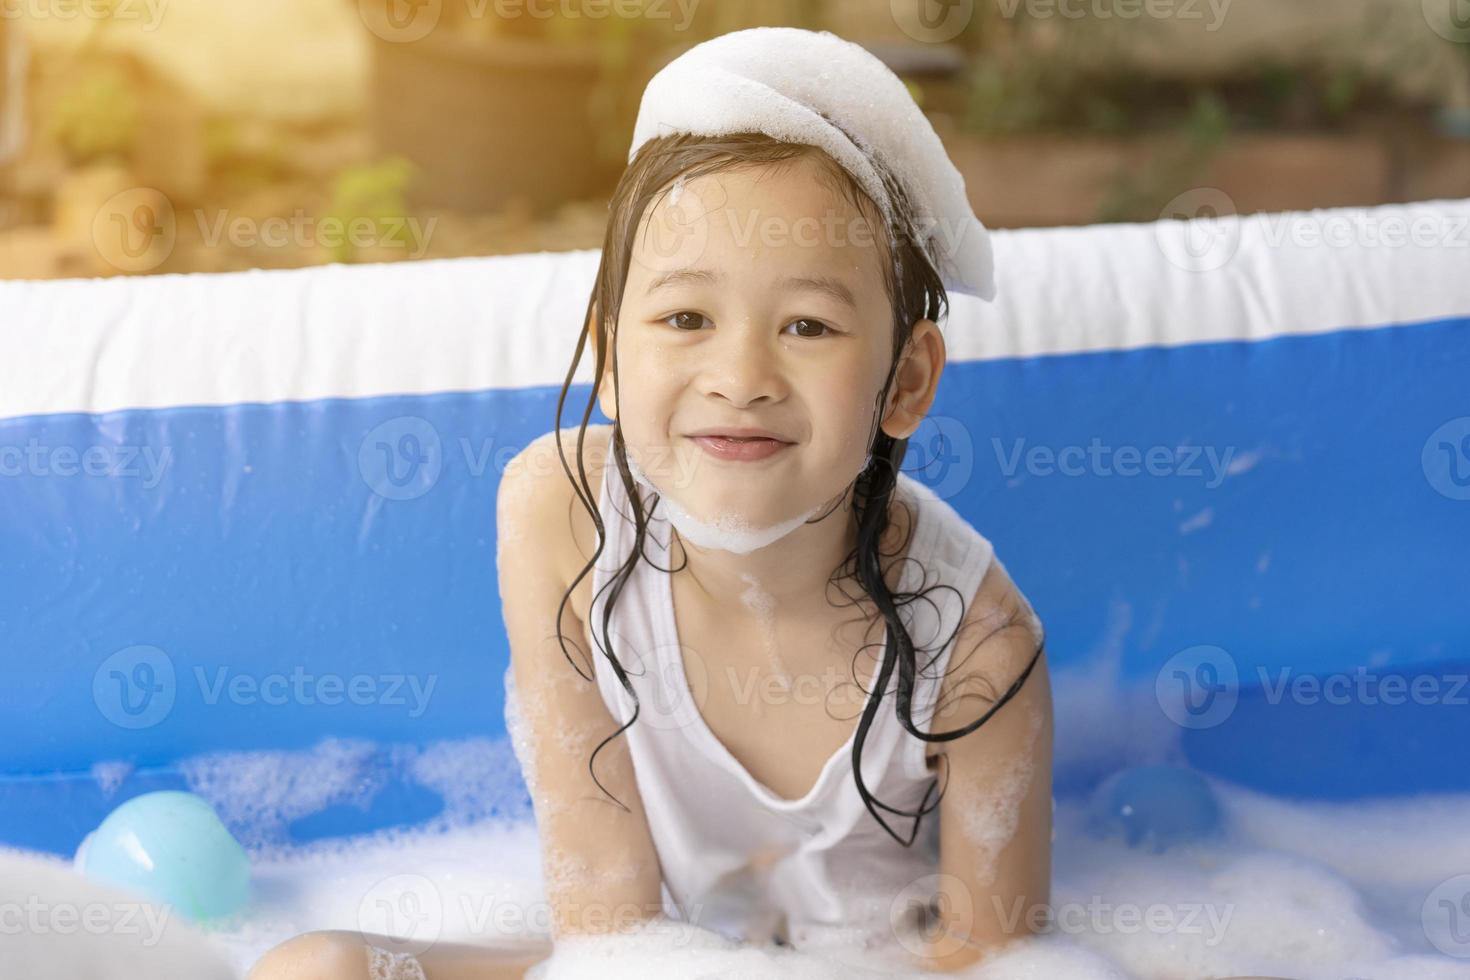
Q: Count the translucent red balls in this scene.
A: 0